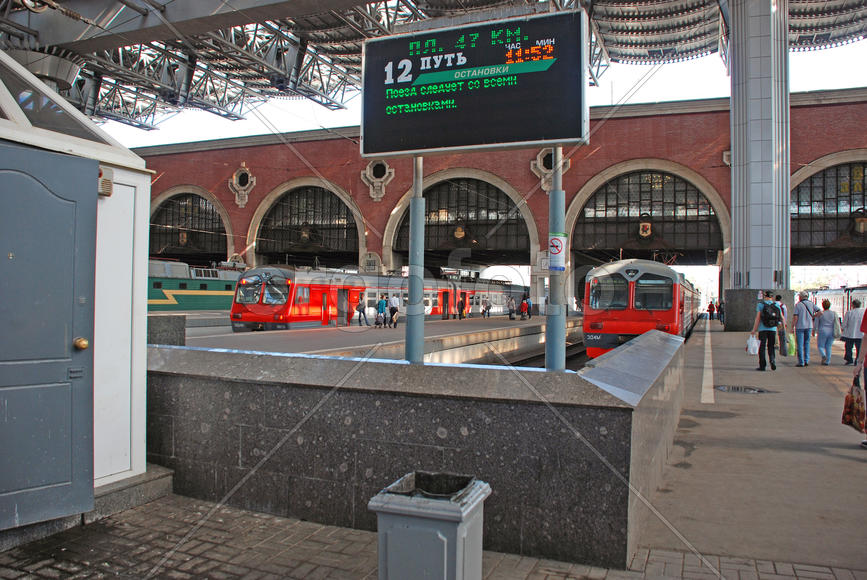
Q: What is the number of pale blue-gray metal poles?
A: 2